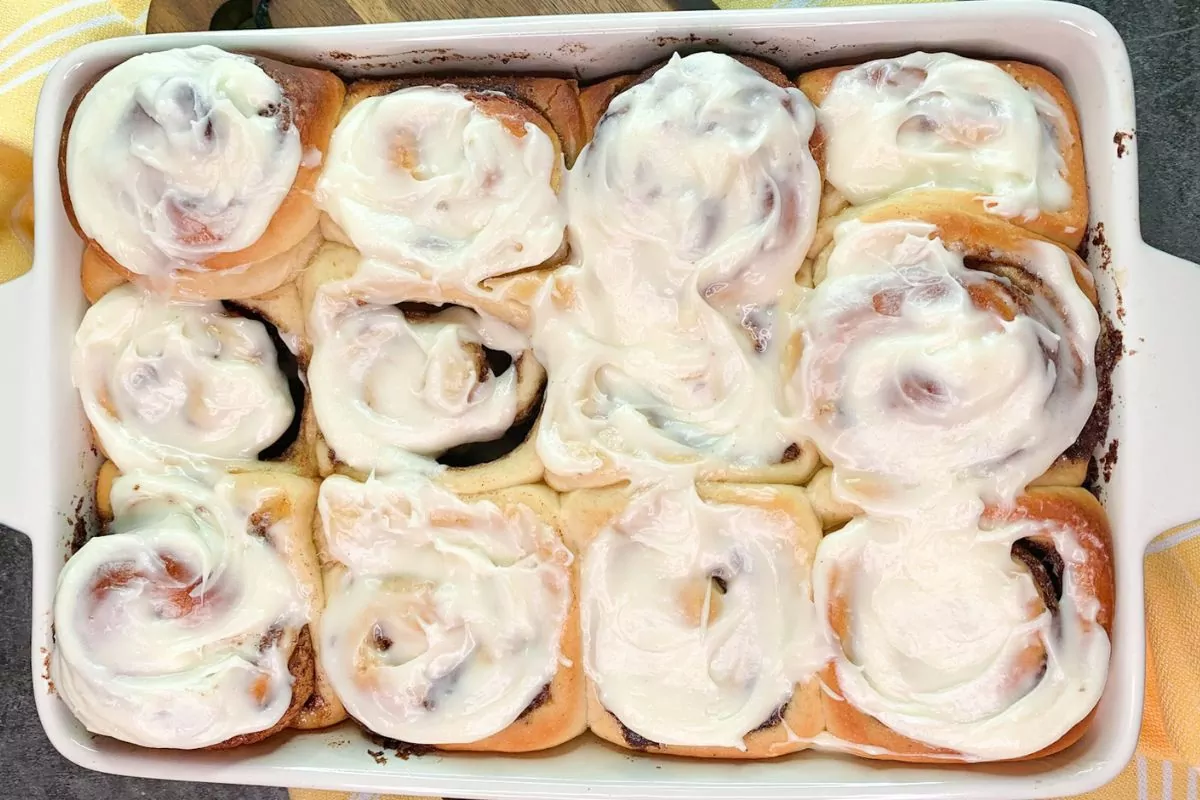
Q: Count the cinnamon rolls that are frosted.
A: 12